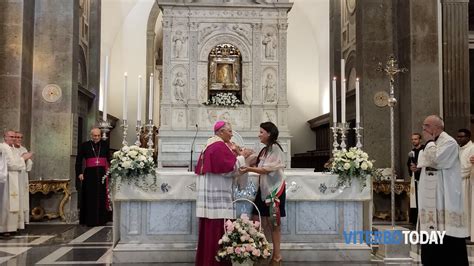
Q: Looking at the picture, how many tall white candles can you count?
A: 8